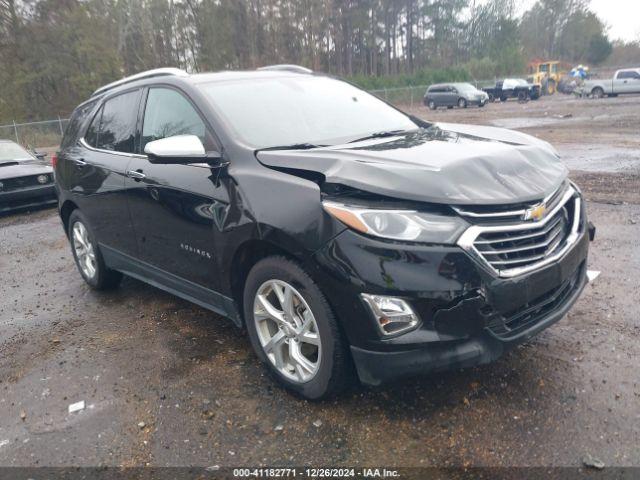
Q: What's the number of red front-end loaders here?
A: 0